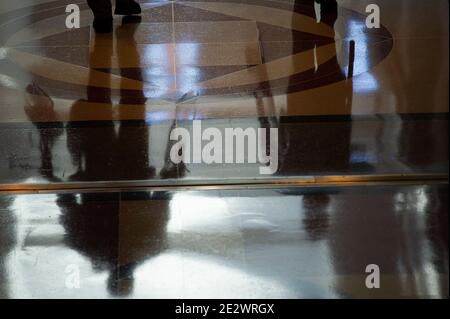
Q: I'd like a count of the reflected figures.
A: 2